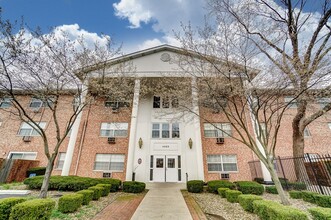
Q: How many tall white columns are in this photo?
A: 4